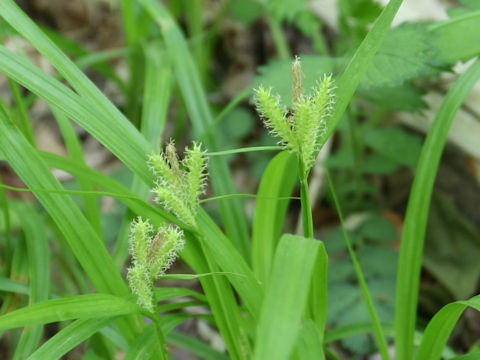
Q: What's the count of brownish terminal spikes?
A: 3